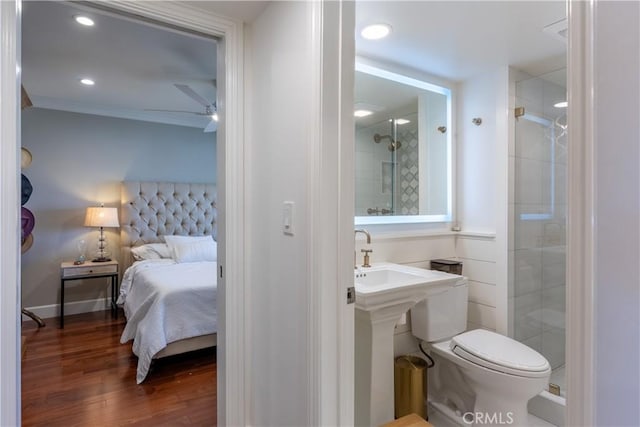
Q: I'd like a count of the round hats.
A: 4